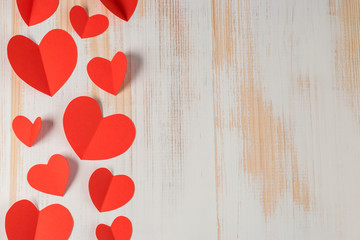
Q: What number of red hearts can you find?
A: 11